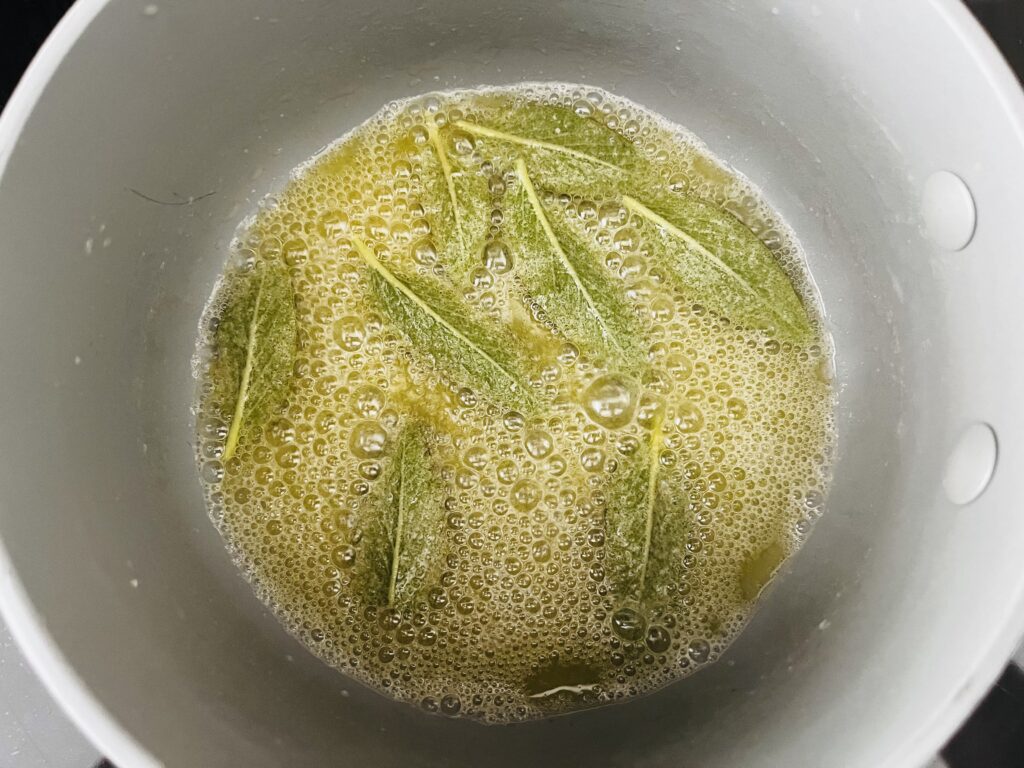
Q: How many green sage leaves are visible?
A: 8